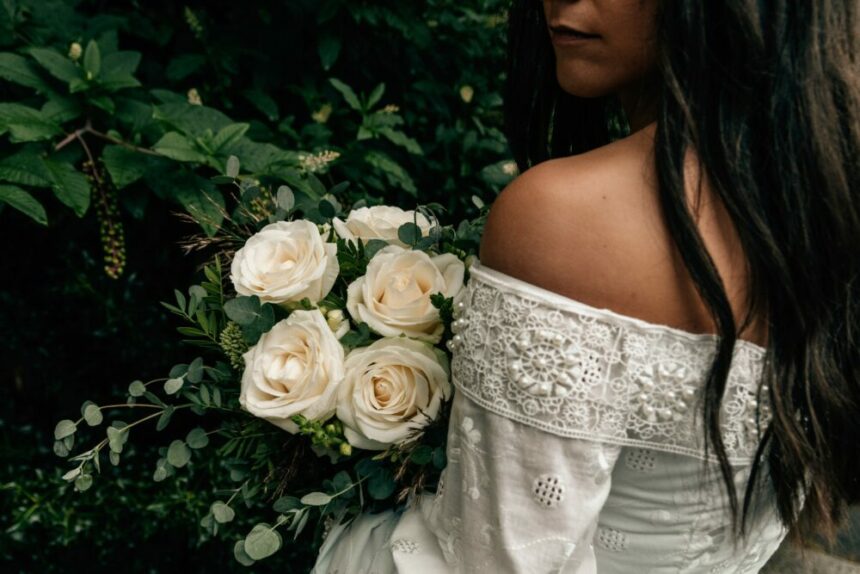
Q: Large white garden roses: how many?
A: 5